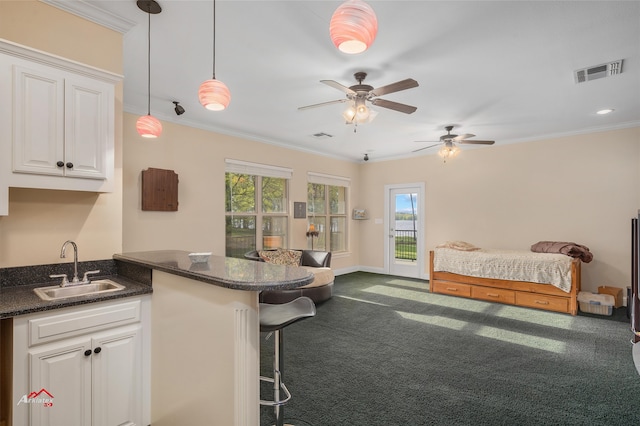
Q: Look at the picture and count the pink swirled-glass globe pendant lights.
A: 3